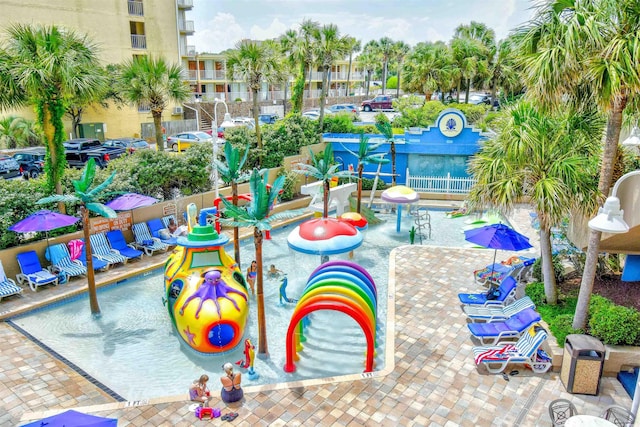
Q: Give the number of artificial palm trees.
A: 6